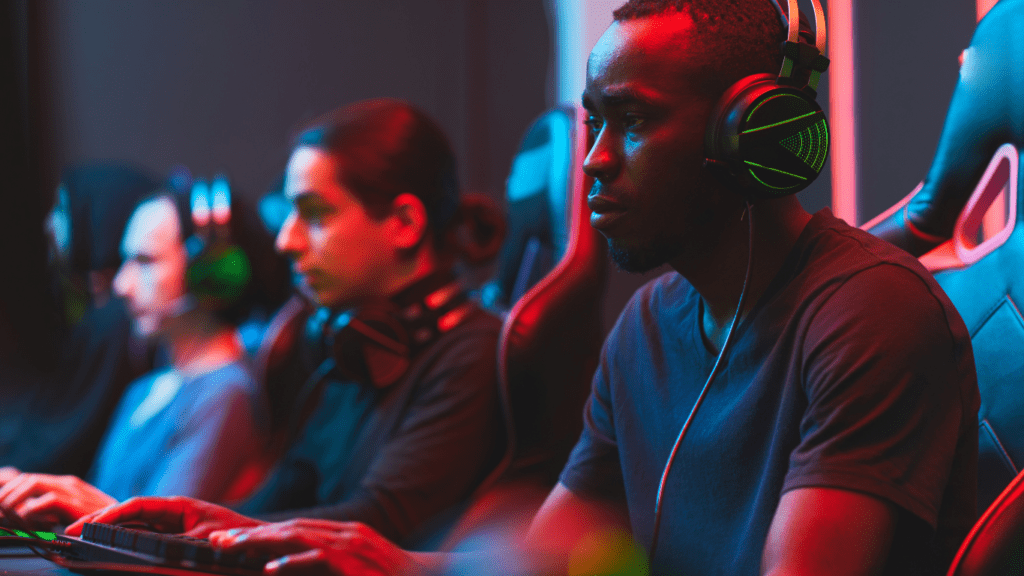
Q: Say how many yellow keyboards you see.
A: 0